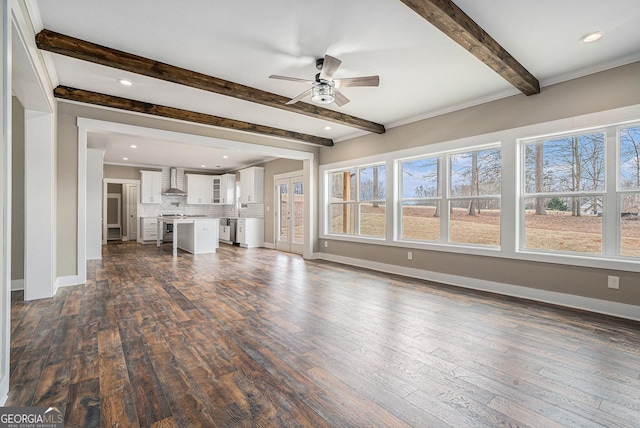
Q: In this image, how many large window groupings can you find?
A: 3